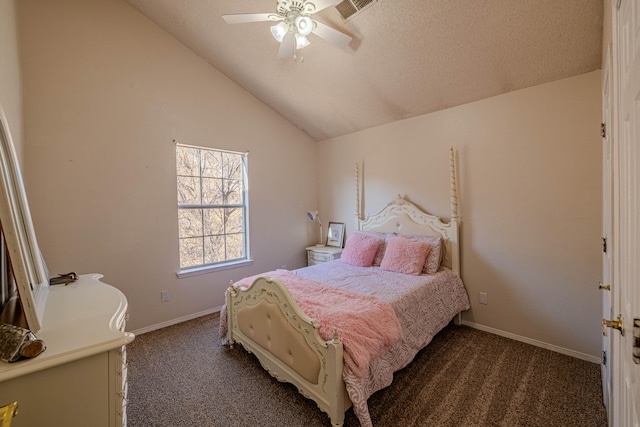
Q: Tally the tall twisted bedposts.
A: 2